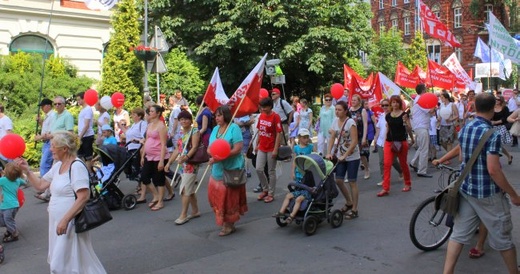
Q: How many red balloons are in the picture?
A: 8